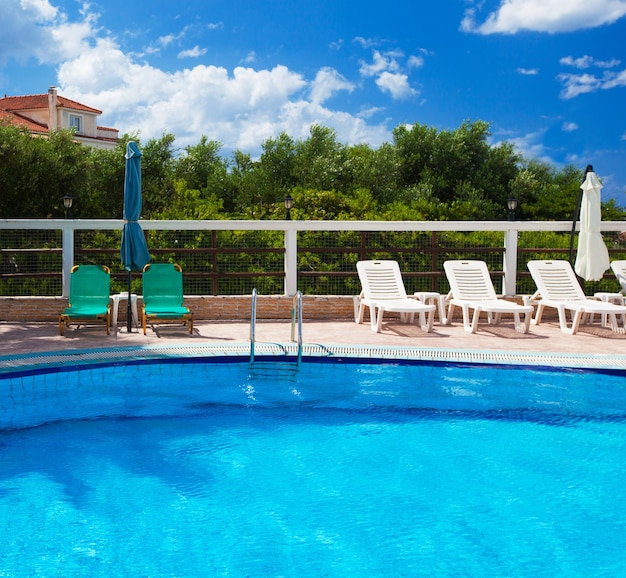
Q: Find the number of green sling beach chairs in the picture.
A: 2